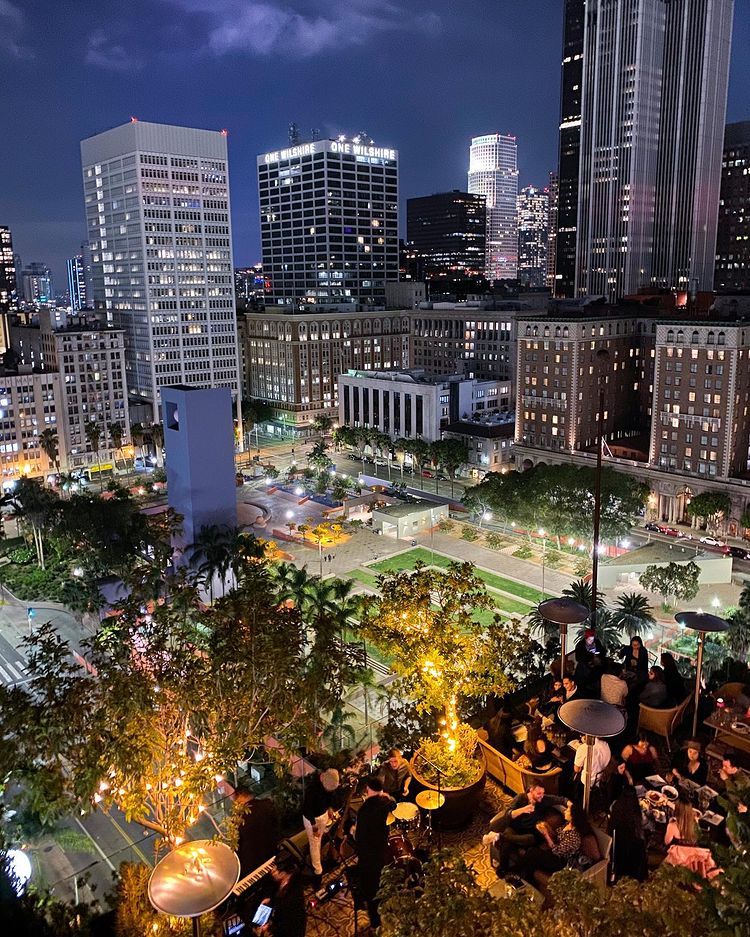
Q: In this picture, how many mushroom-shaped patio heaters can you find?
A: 4